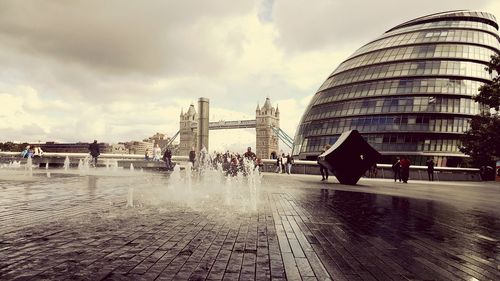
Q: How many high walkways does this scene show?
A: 1